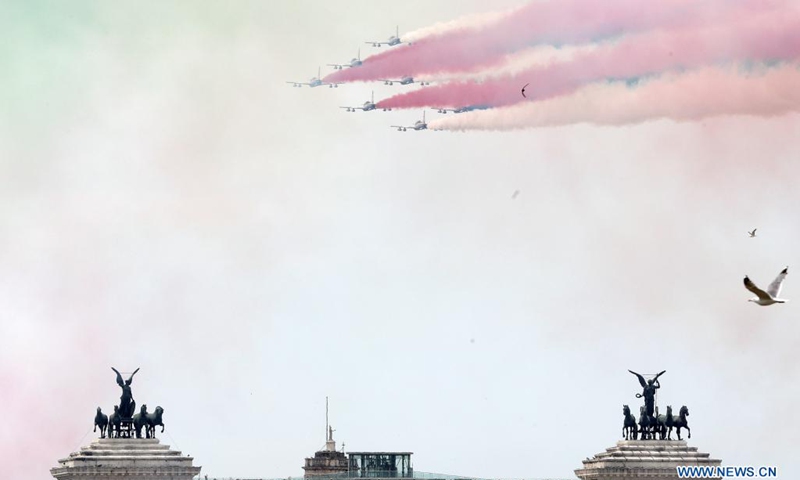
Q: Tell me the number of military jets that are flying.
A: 7